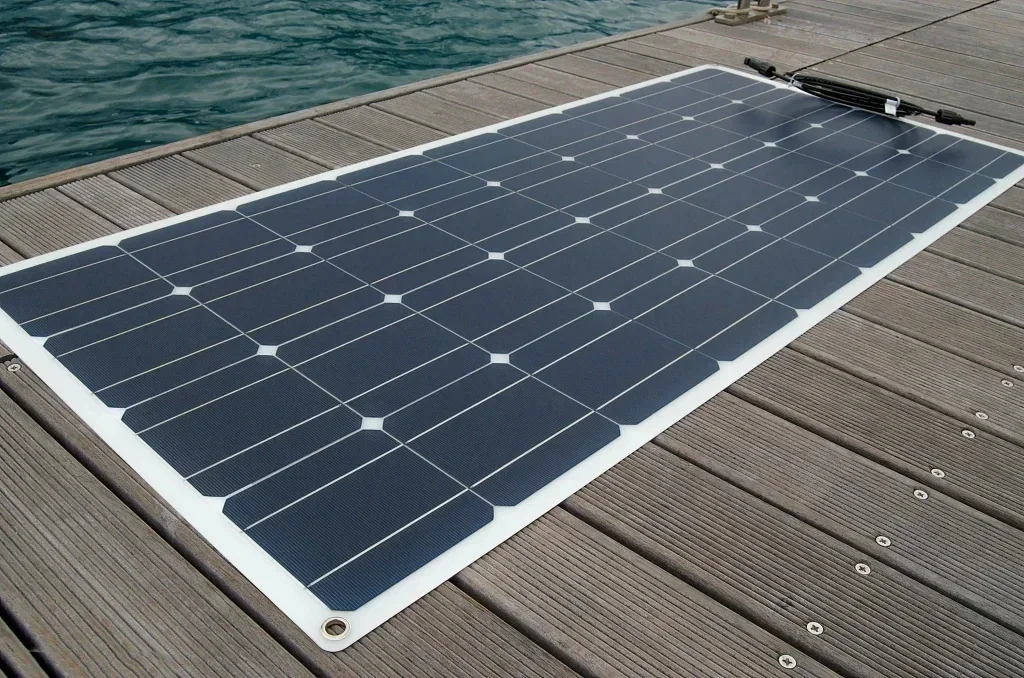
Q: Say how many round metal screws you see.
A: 11